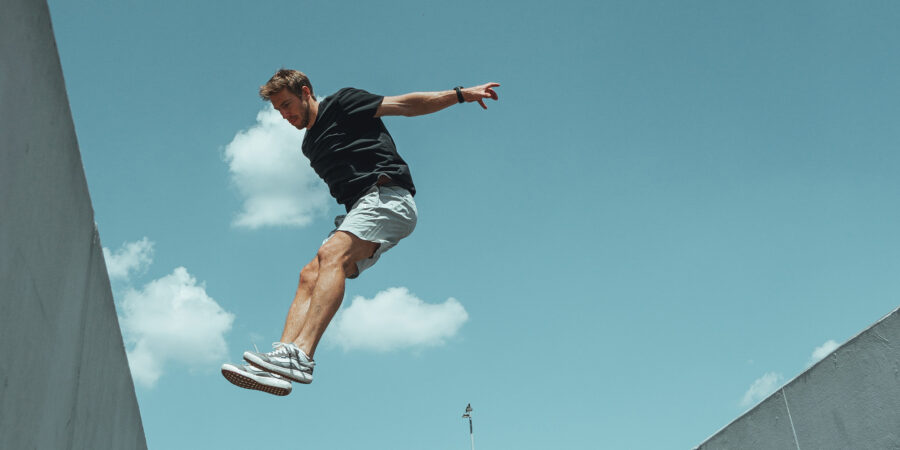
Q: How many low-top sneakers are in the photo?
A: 2